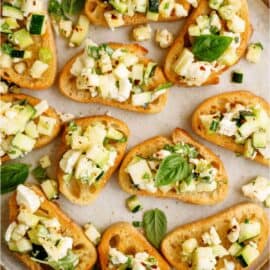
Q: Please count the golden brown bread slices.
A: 11